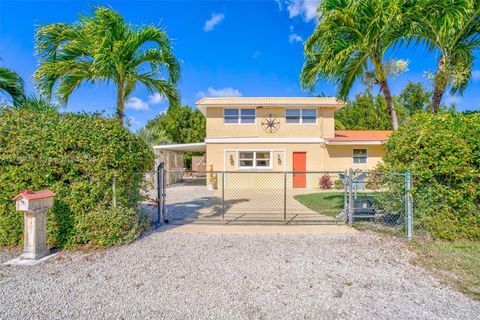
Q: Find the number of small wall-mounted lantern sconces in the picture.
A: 2